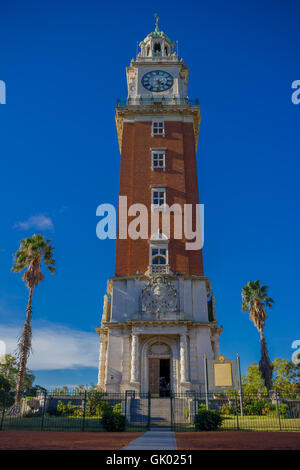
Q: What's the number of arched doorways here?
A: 1